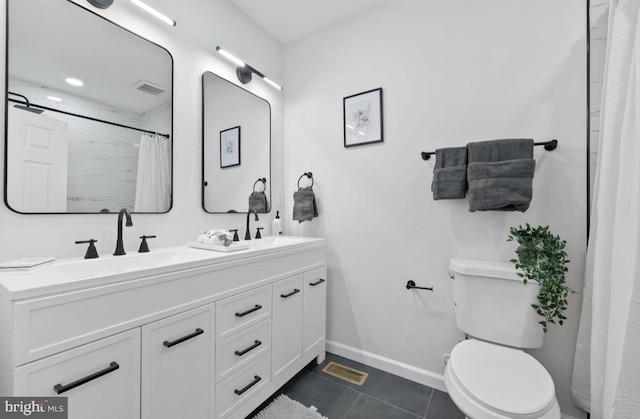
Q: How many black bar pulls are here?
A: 7